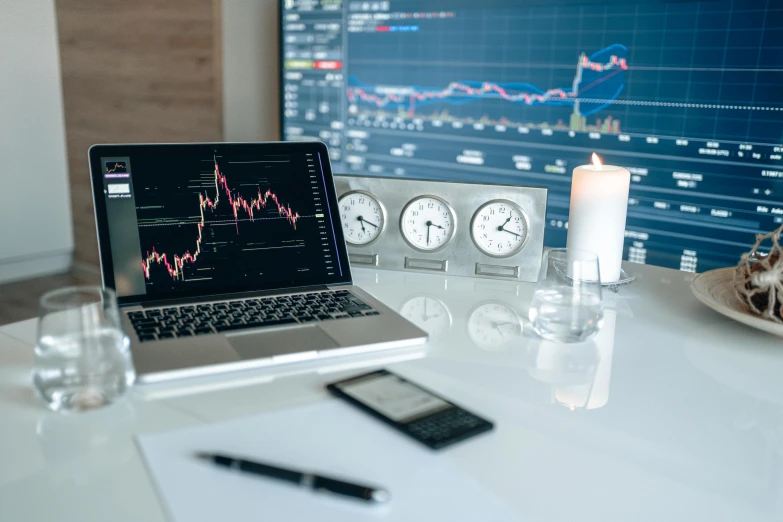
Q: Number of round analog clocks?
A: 3